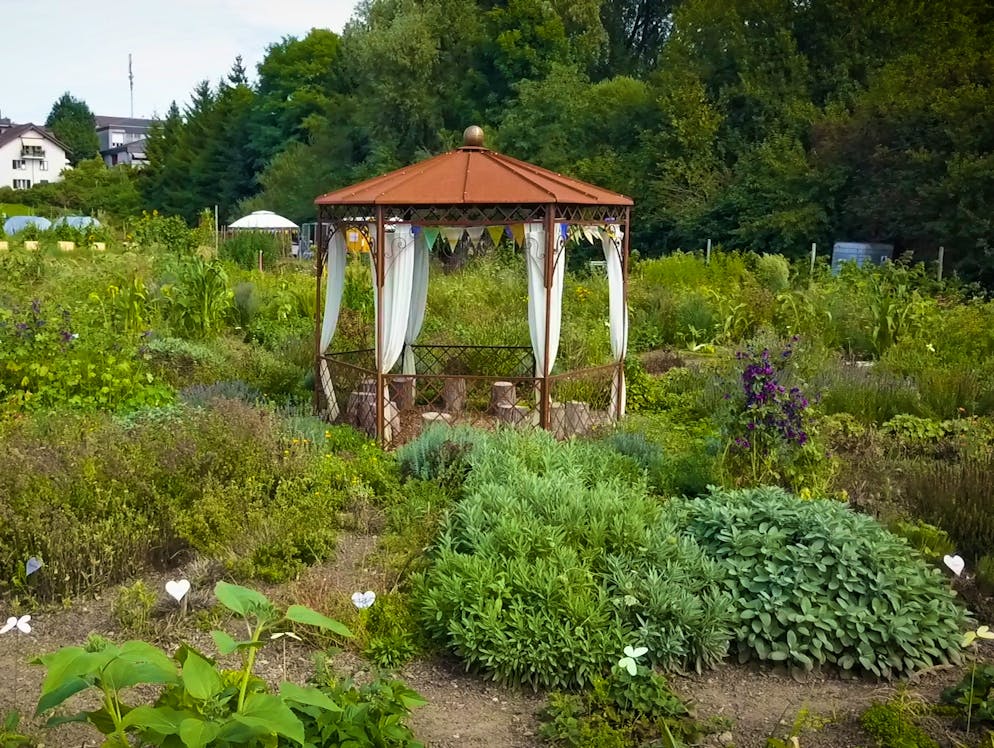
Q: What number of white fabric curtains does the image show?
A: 5